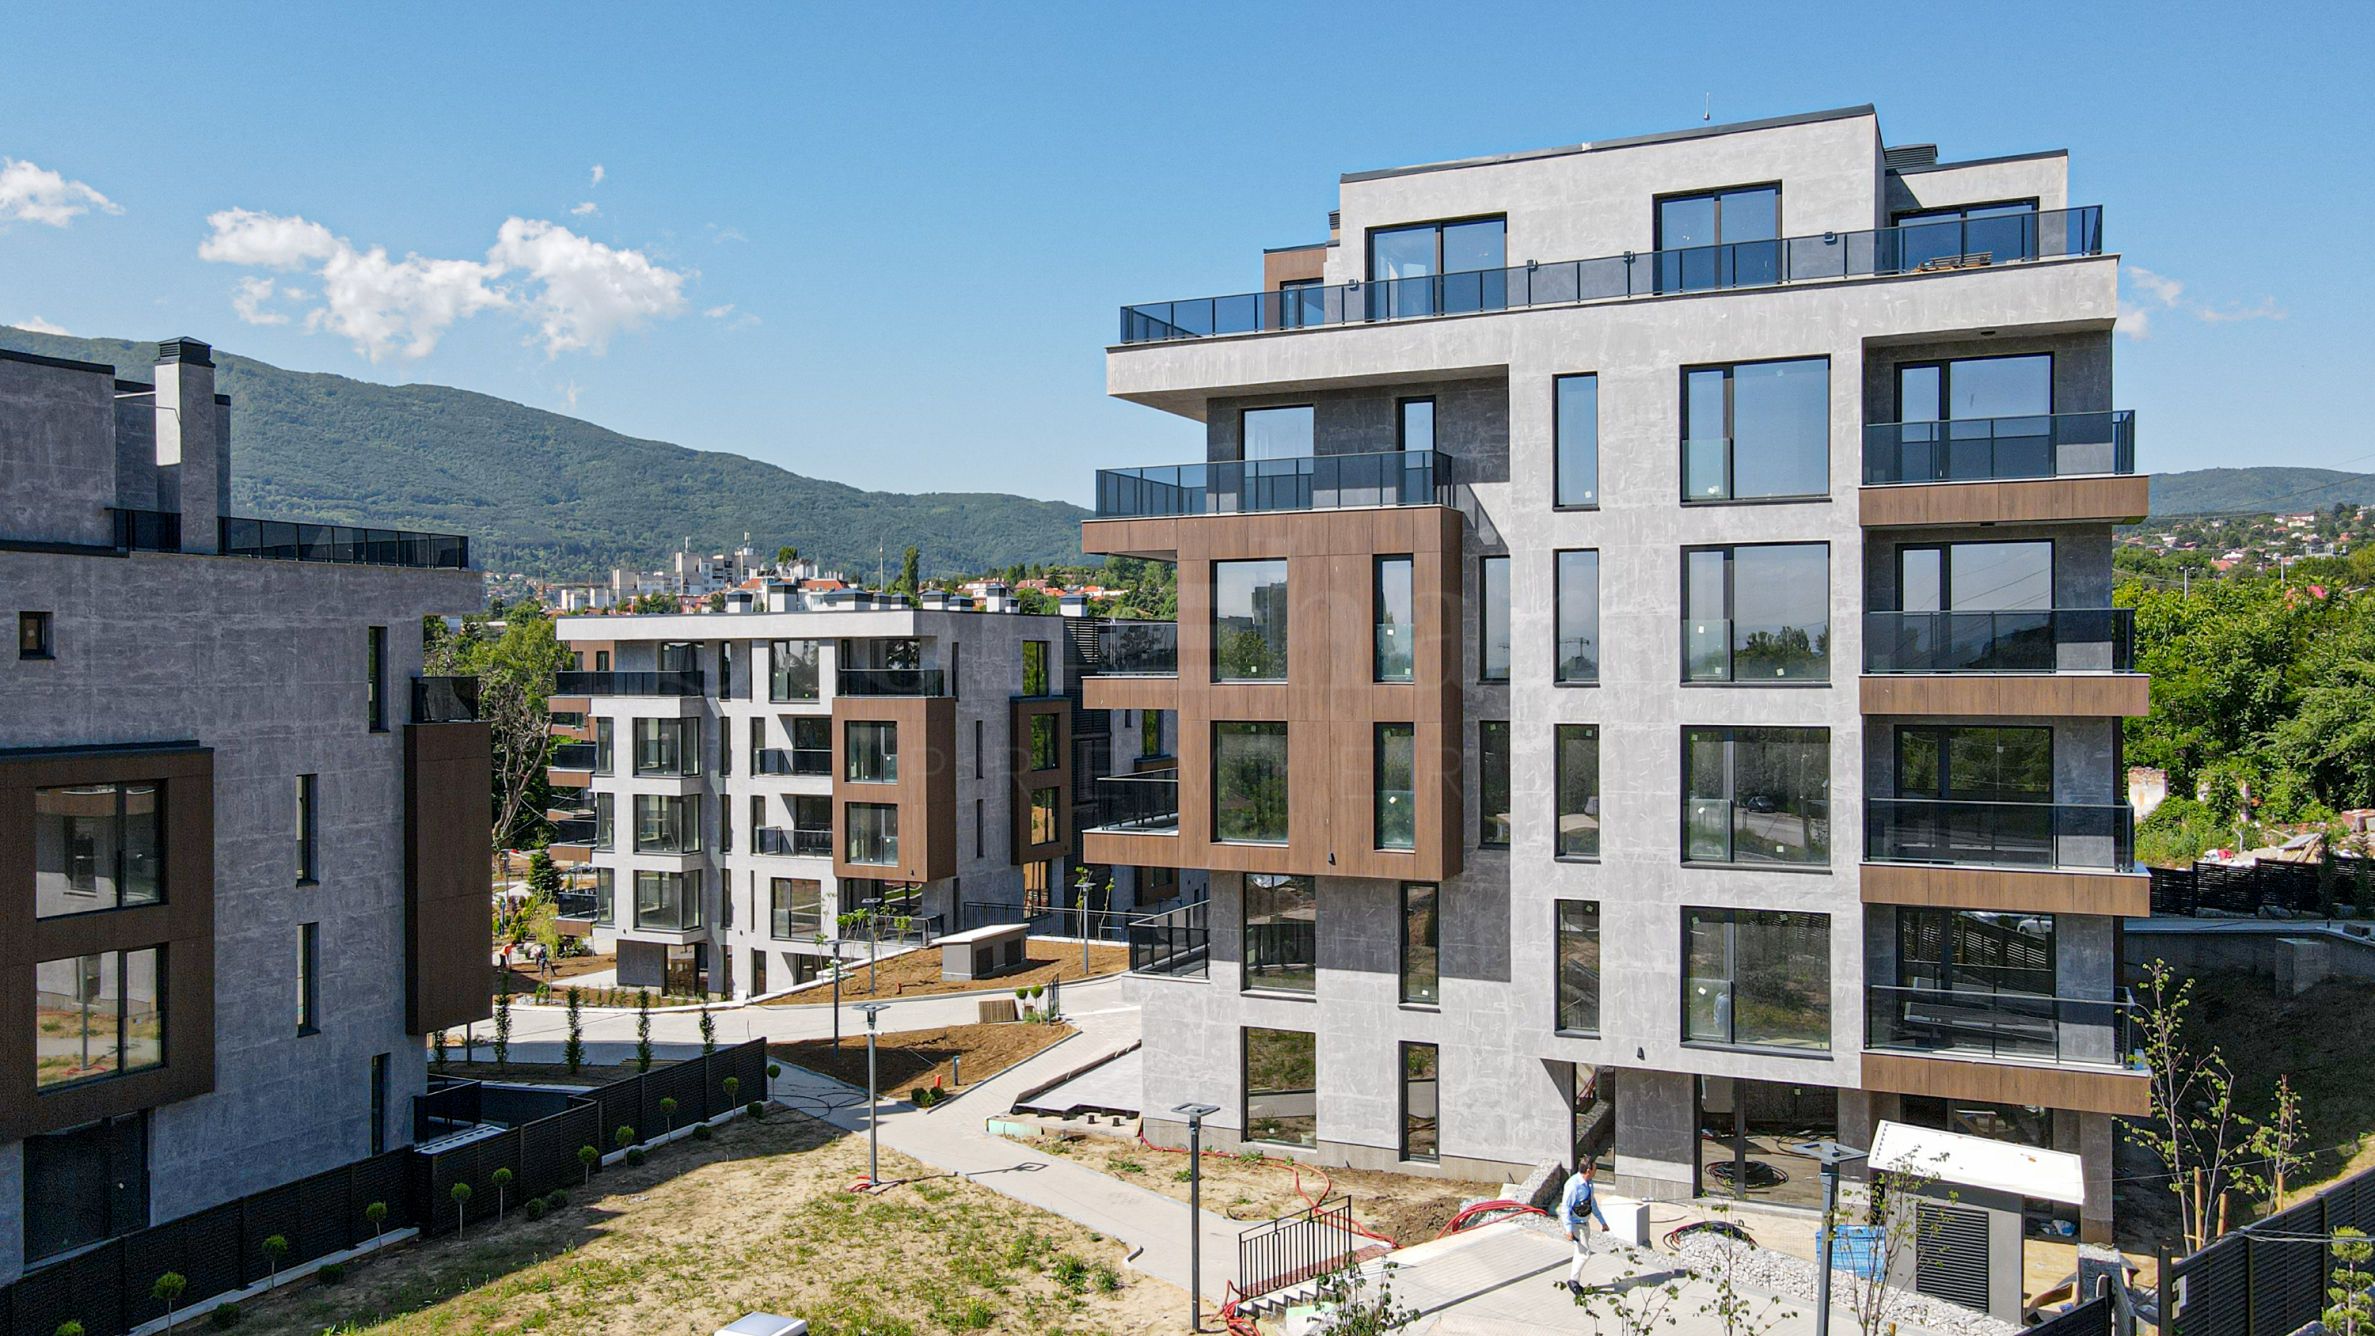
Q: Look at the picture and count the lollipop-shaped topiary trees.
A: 13